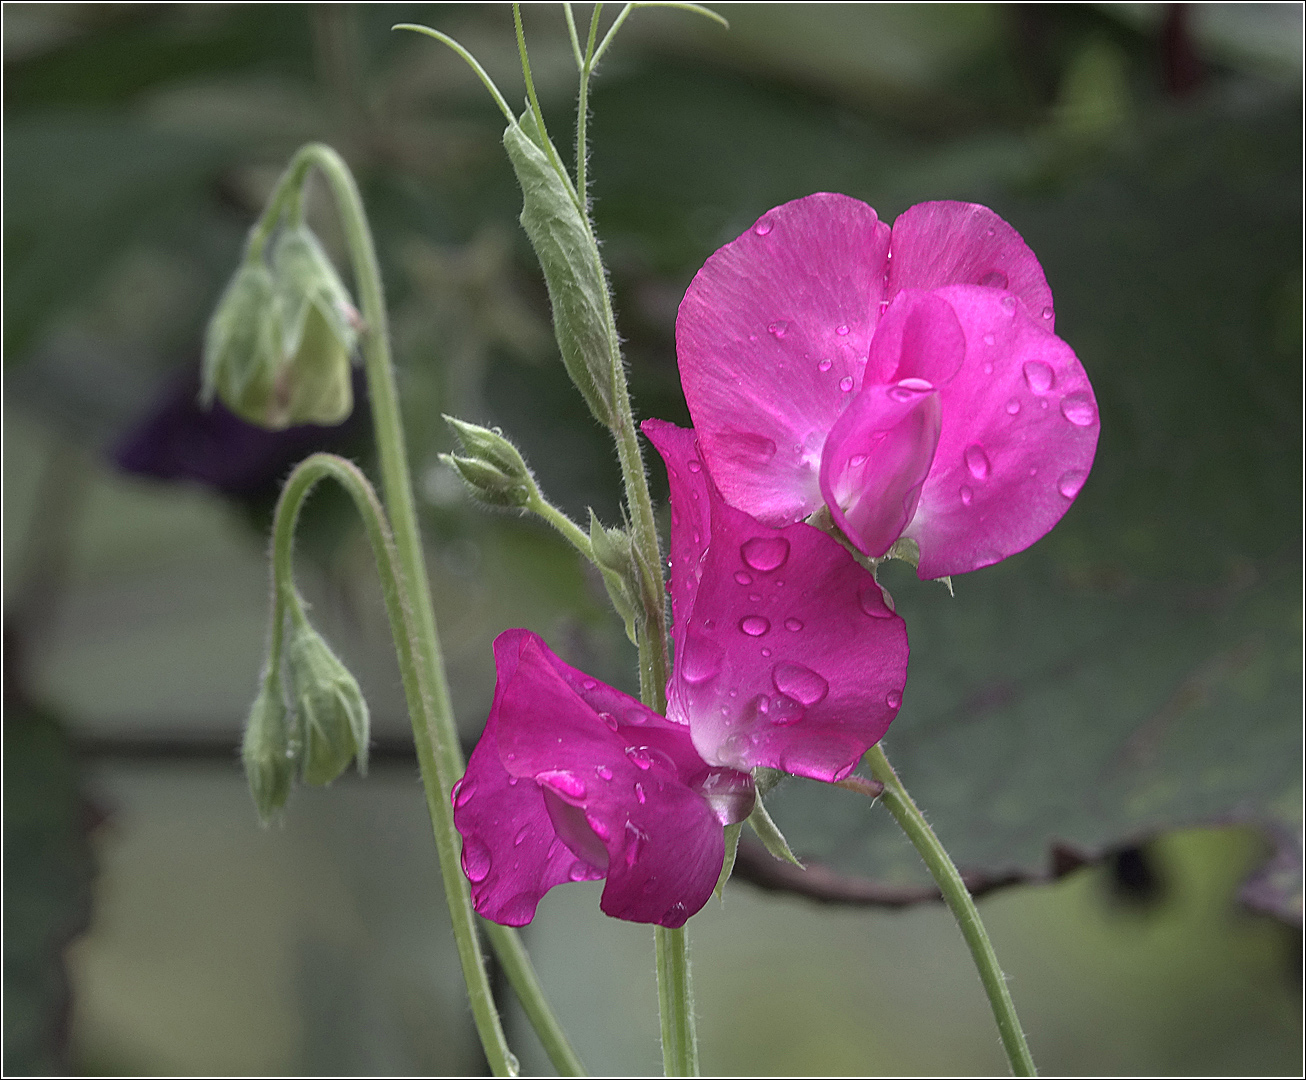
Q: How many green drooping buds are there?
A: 4